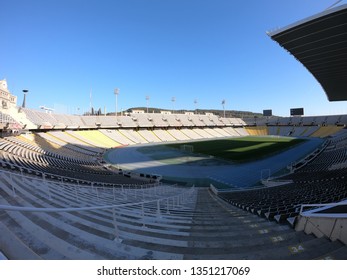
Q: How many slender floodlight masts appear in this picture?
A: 5